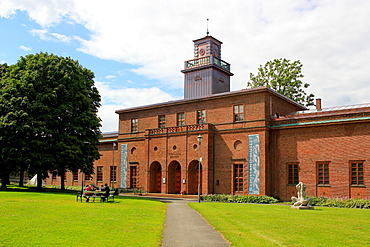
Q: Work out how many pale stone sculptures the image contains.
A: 1